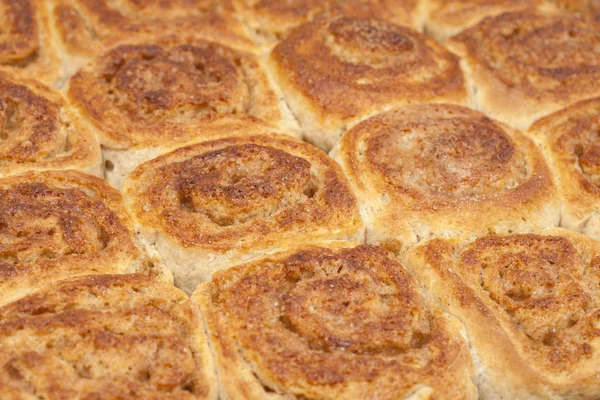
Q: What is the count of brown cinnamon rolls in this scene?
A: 15